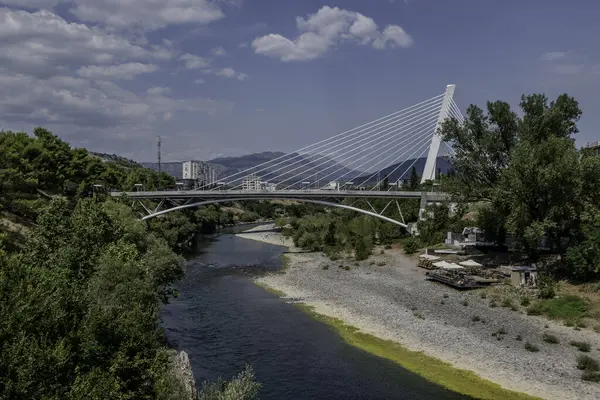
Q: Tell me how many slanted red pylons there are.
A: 0